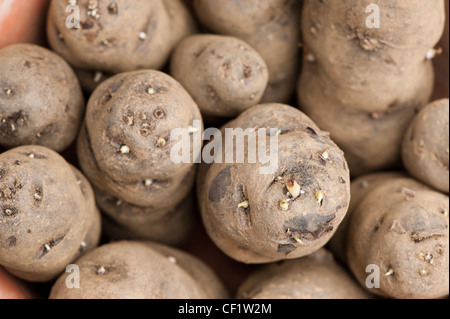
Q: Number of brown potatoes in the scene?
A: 12